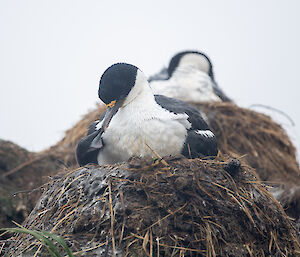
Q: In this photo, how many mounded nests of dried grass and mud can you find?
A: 2